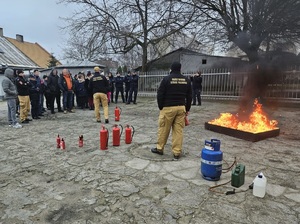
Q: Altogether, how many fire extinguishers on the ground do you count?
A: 7